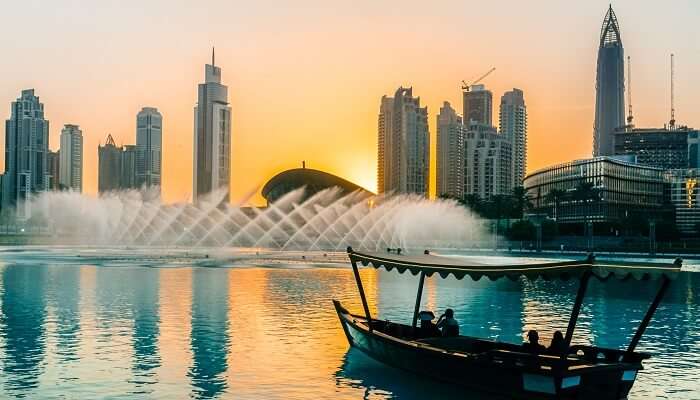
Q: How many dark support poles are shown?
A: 4